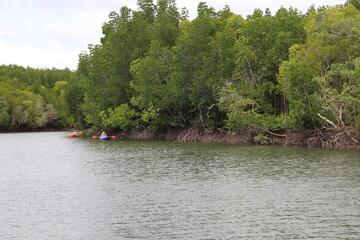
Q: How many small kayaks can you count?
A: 2